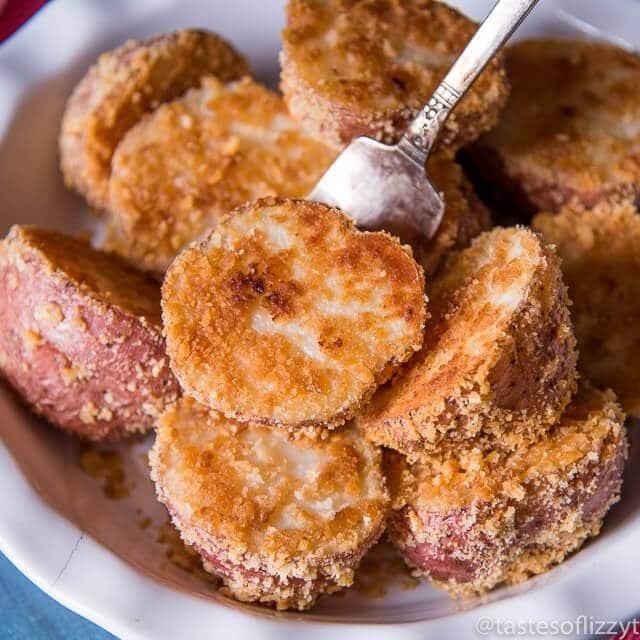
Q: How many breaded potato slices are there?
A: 11